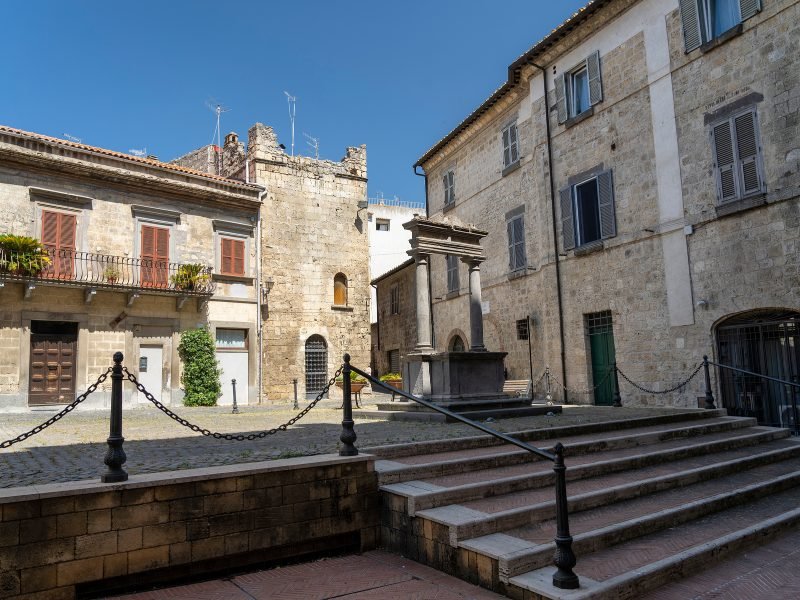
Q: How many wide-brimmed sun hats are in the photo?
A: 0